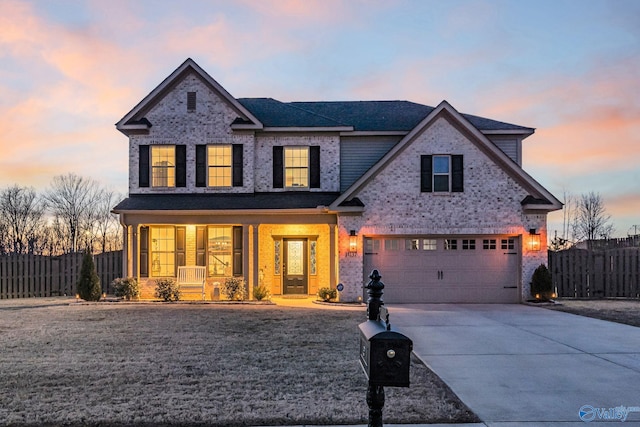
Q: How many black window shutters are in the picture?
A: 12